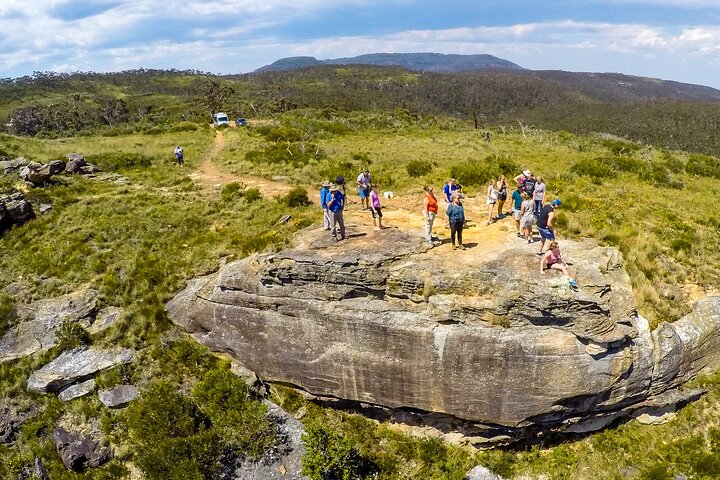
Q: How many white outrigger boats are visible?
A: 0